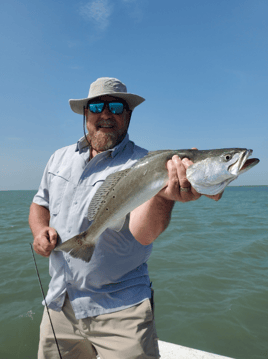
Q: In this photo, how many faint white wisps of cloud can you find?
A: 2